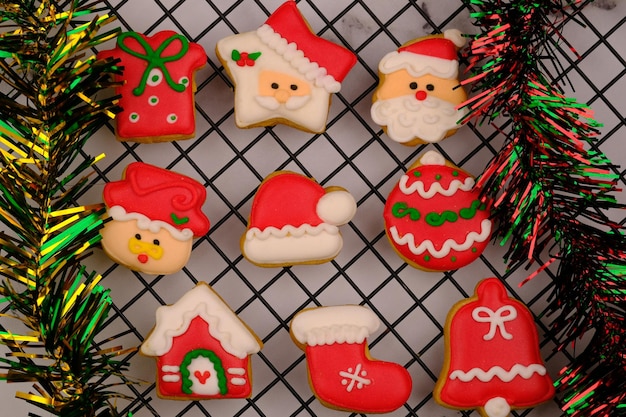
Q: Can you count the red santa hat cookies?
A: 1